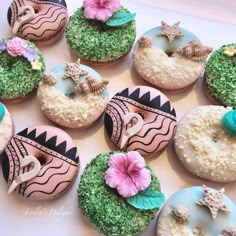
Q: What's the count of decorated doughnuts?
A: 12